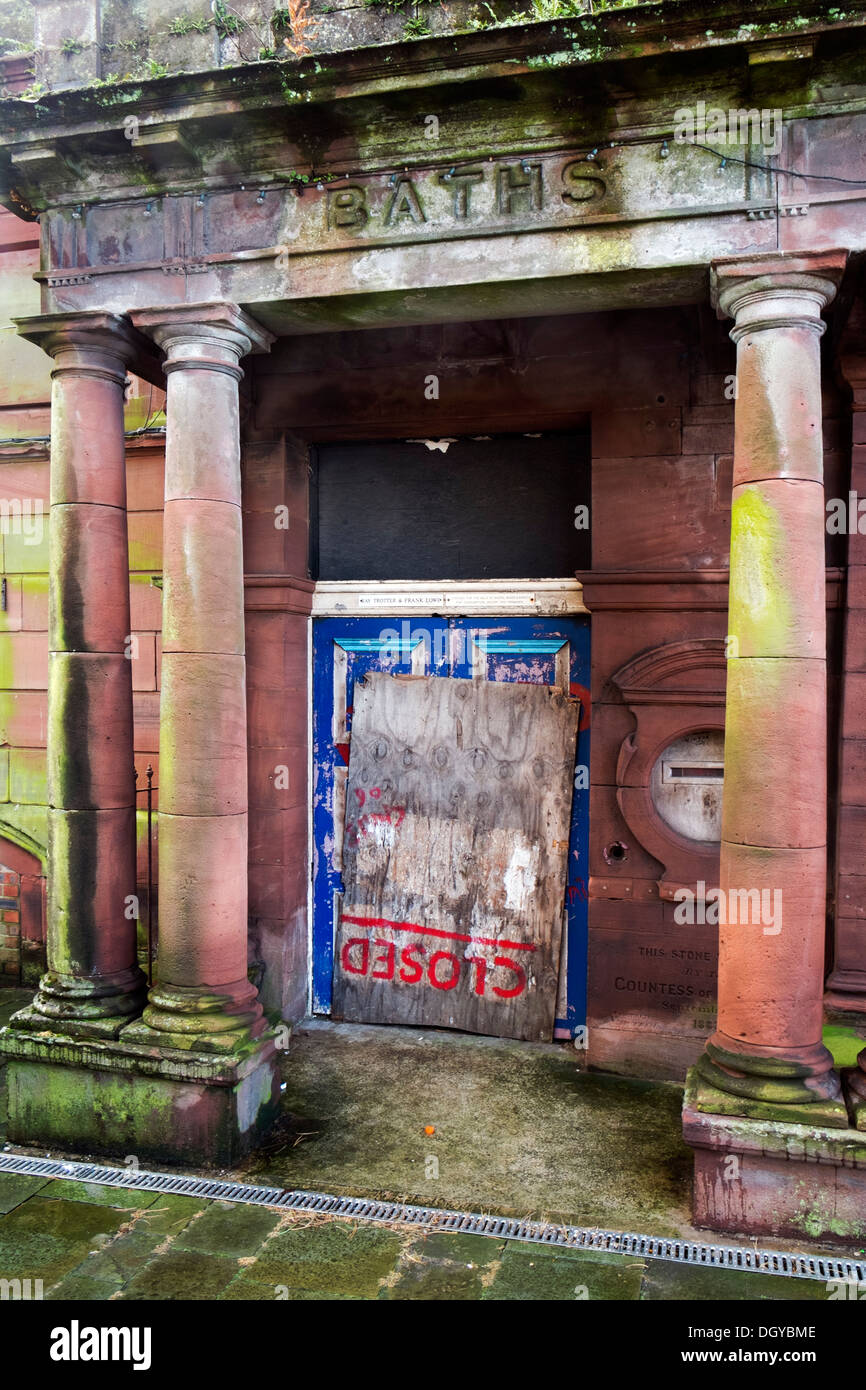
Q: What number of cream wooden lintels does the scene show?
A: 1